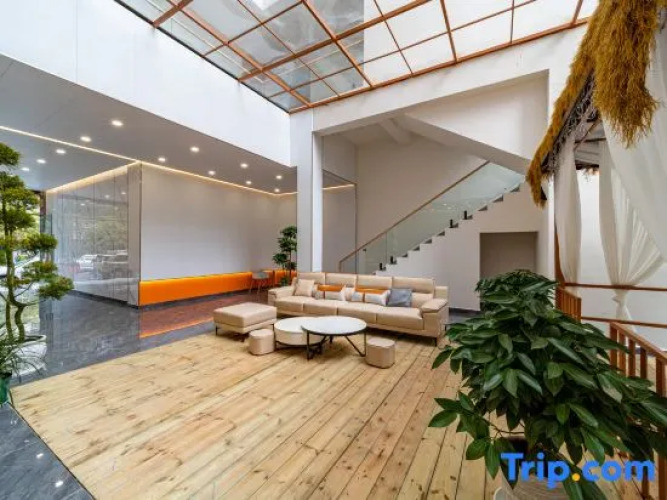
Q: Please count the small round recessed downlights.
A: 12